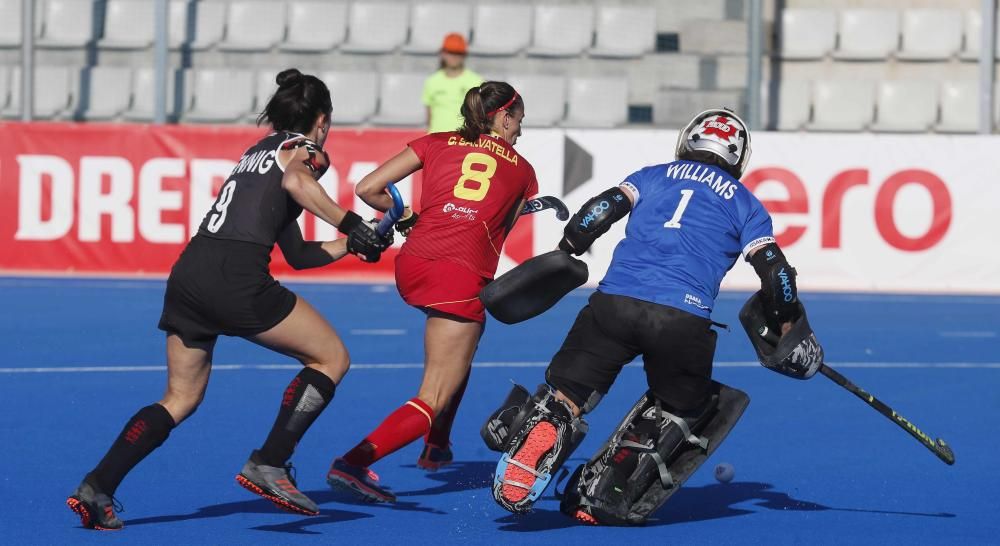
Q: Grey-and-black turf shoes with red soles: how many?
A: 2